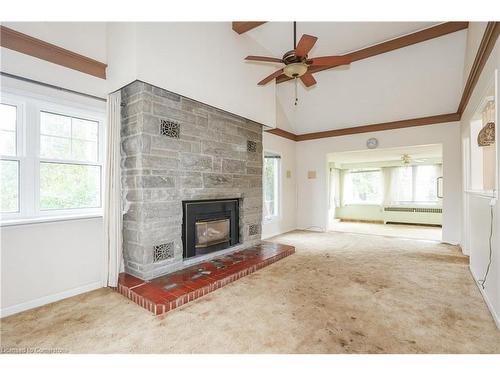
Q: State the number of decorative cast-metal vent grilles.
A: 4